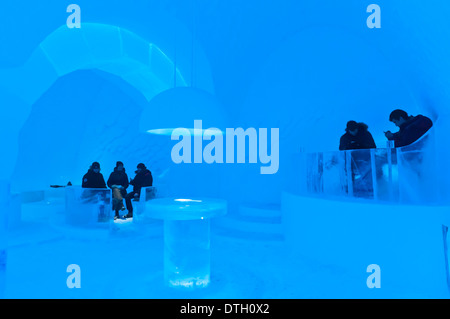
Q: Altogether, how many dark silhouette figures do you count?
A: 5